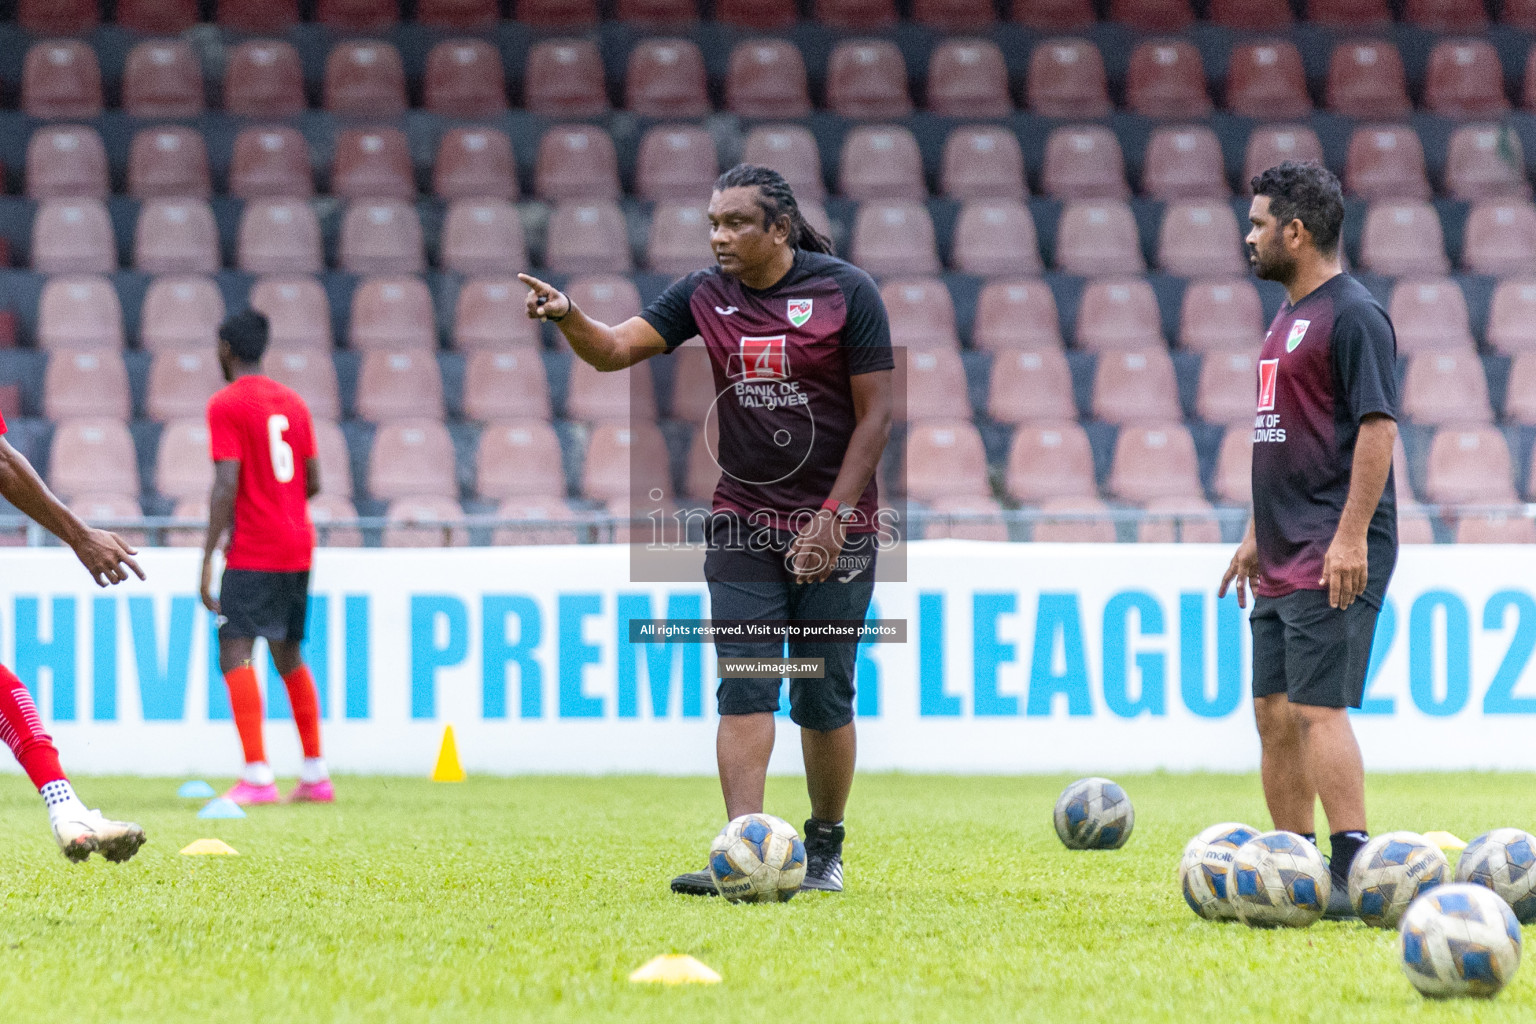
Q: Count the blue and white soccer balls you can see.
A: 7